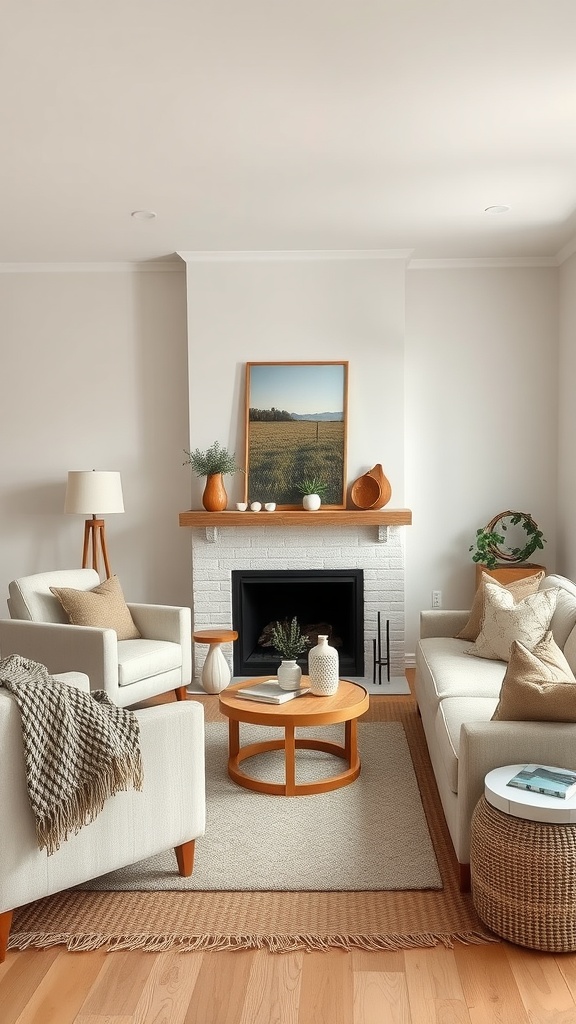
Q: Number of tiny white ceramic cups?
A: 3